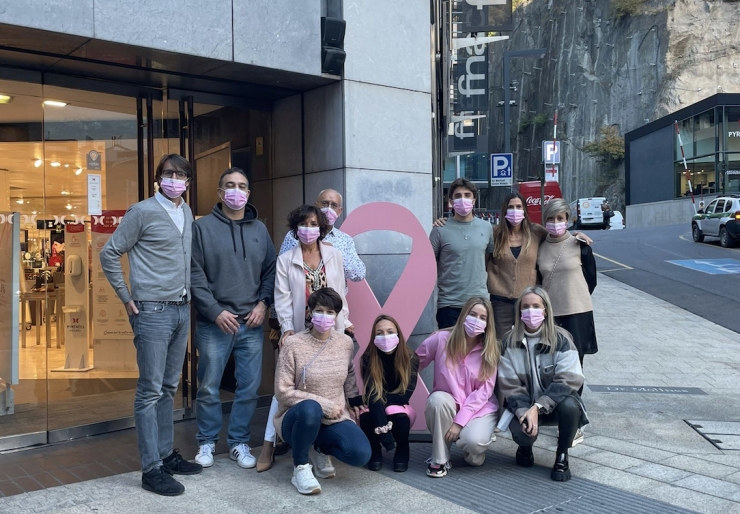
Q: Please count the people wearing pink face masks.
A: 11